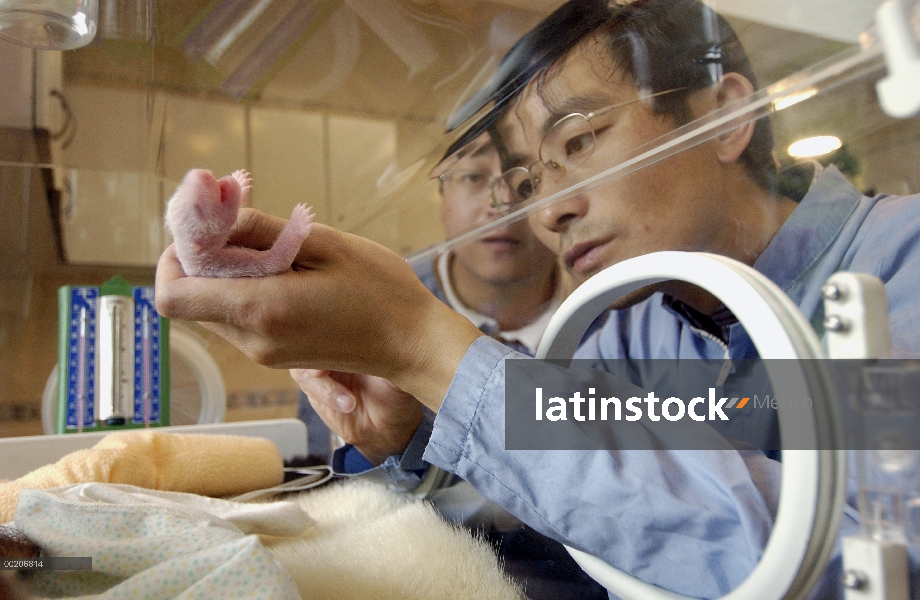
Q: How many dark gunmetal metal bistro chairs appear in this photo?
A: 0